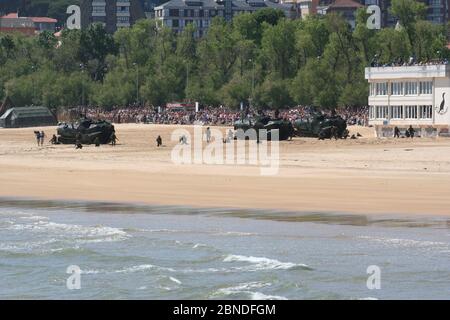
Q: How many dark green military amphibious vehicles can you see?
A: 3